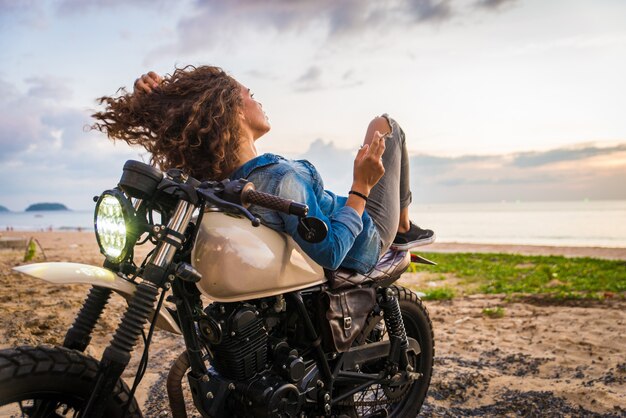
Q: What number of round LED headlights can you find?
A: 1